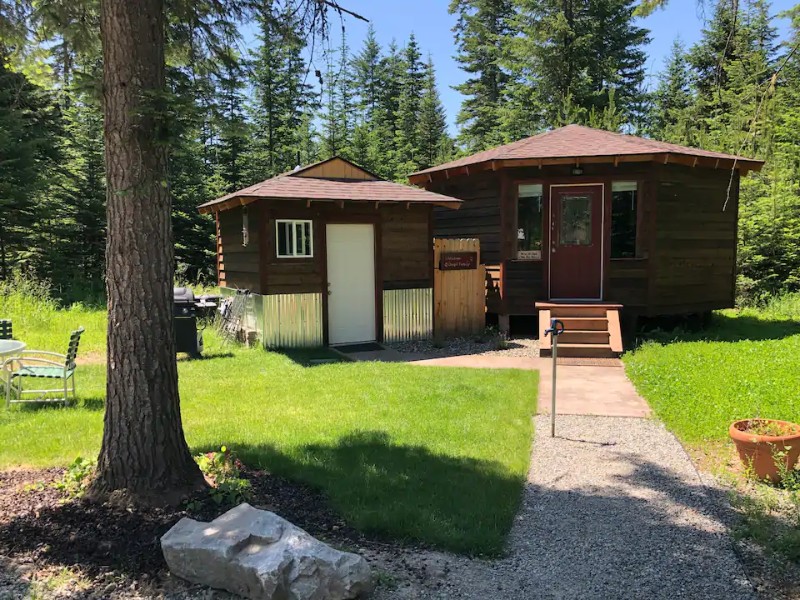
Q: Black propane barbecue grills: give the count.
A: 1